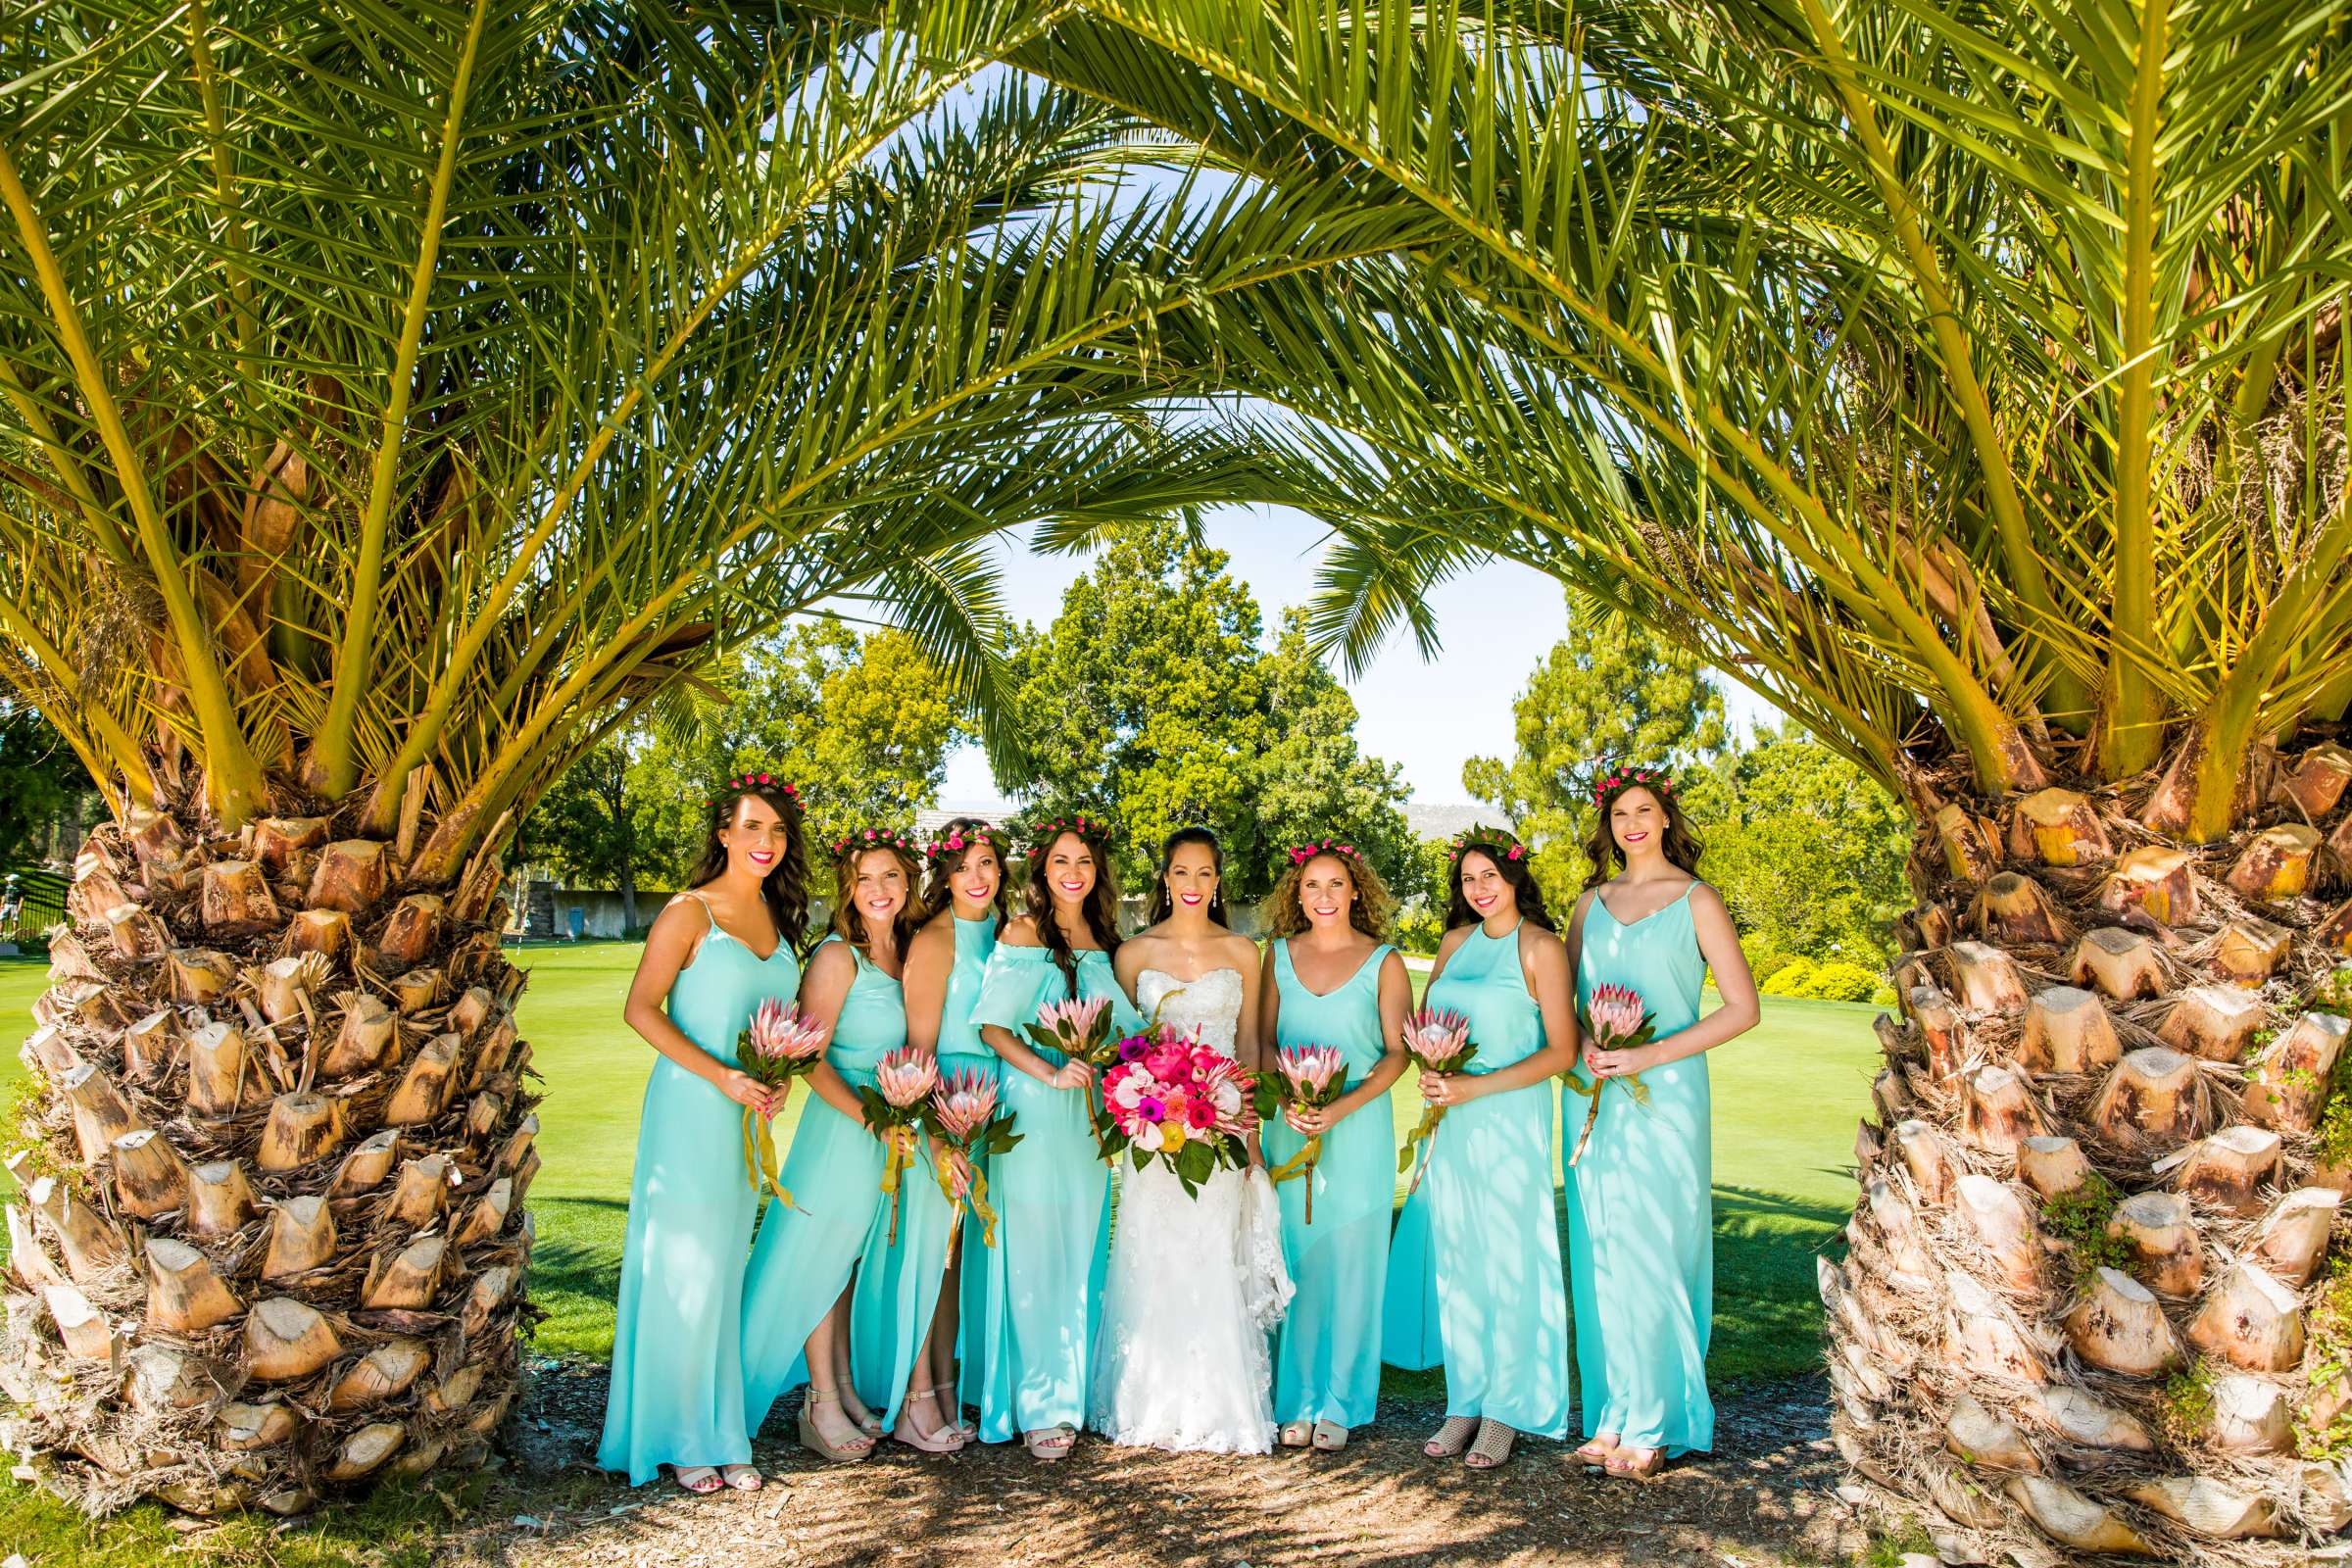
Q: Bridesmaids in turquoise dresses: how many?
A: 7